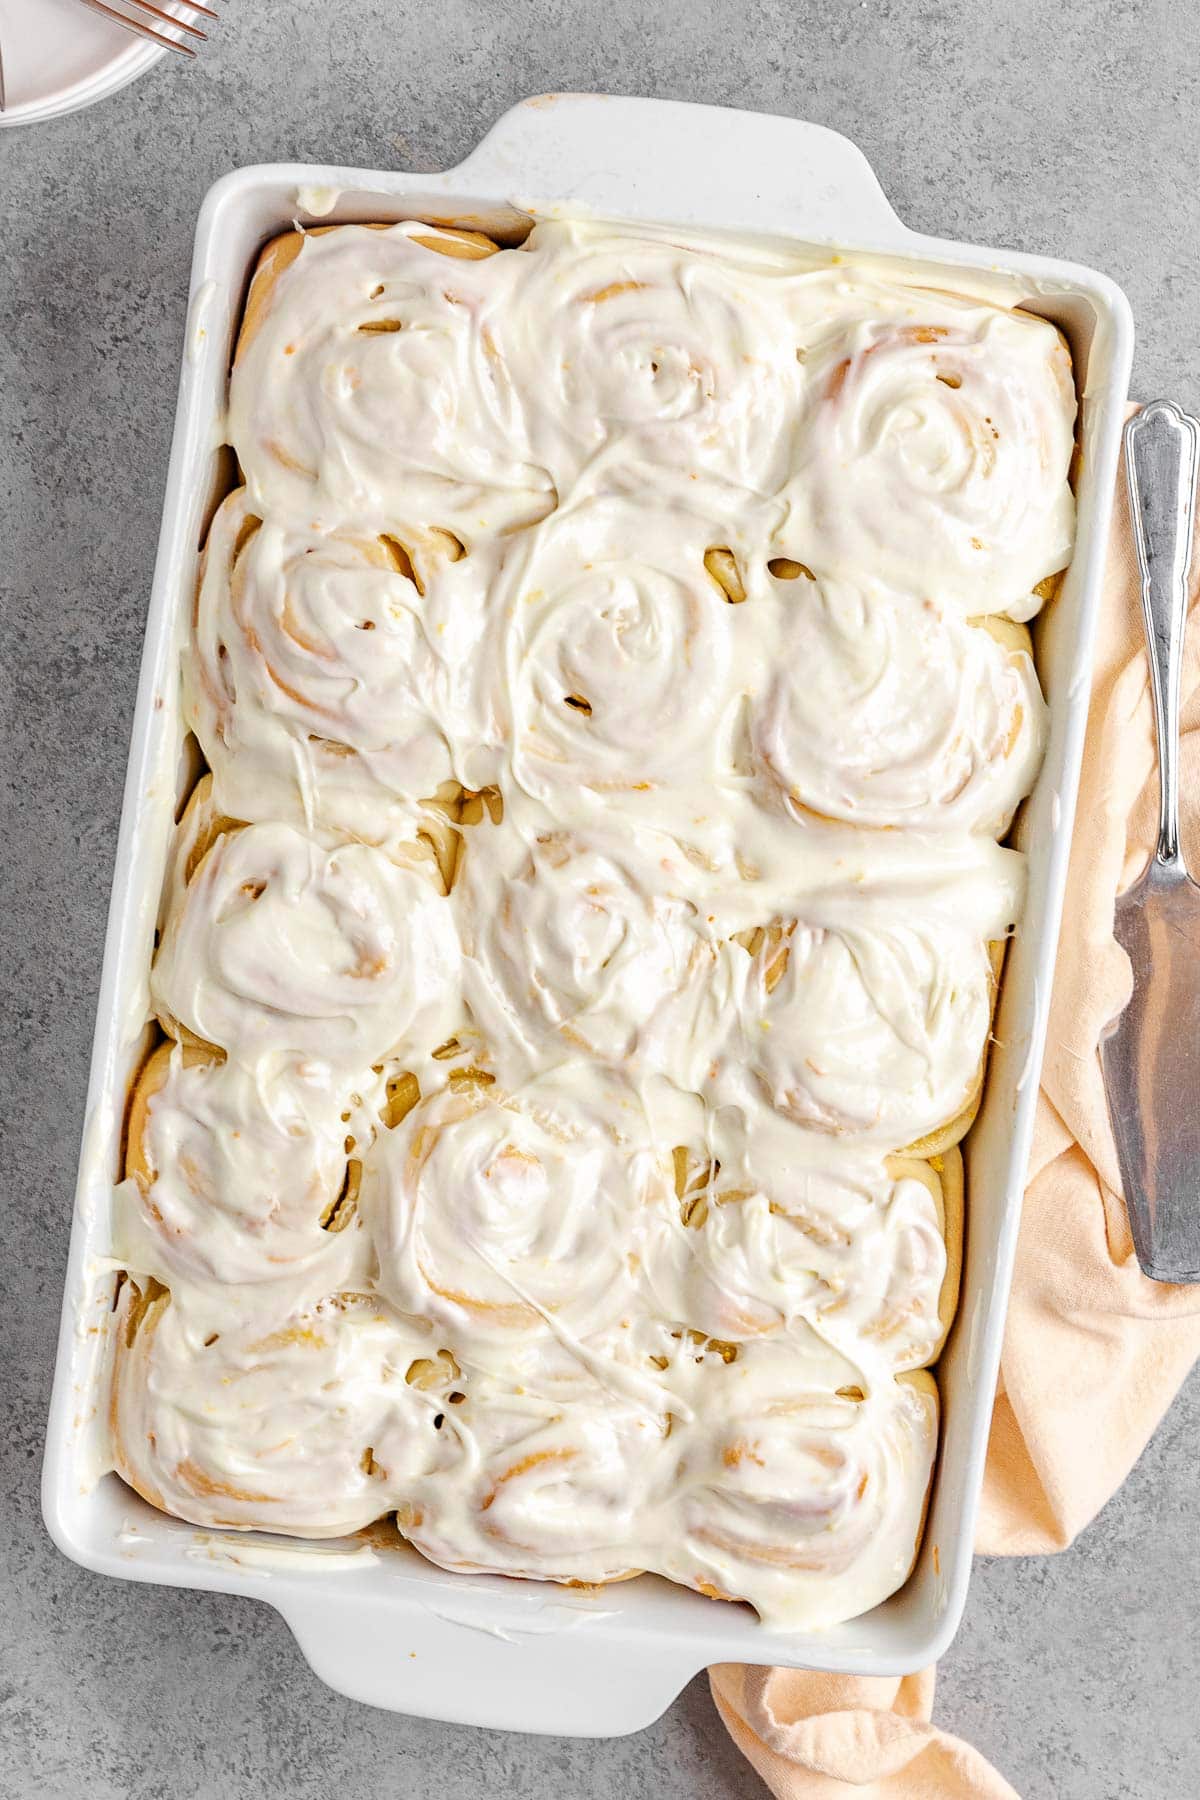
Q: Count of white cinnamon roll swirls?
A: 15